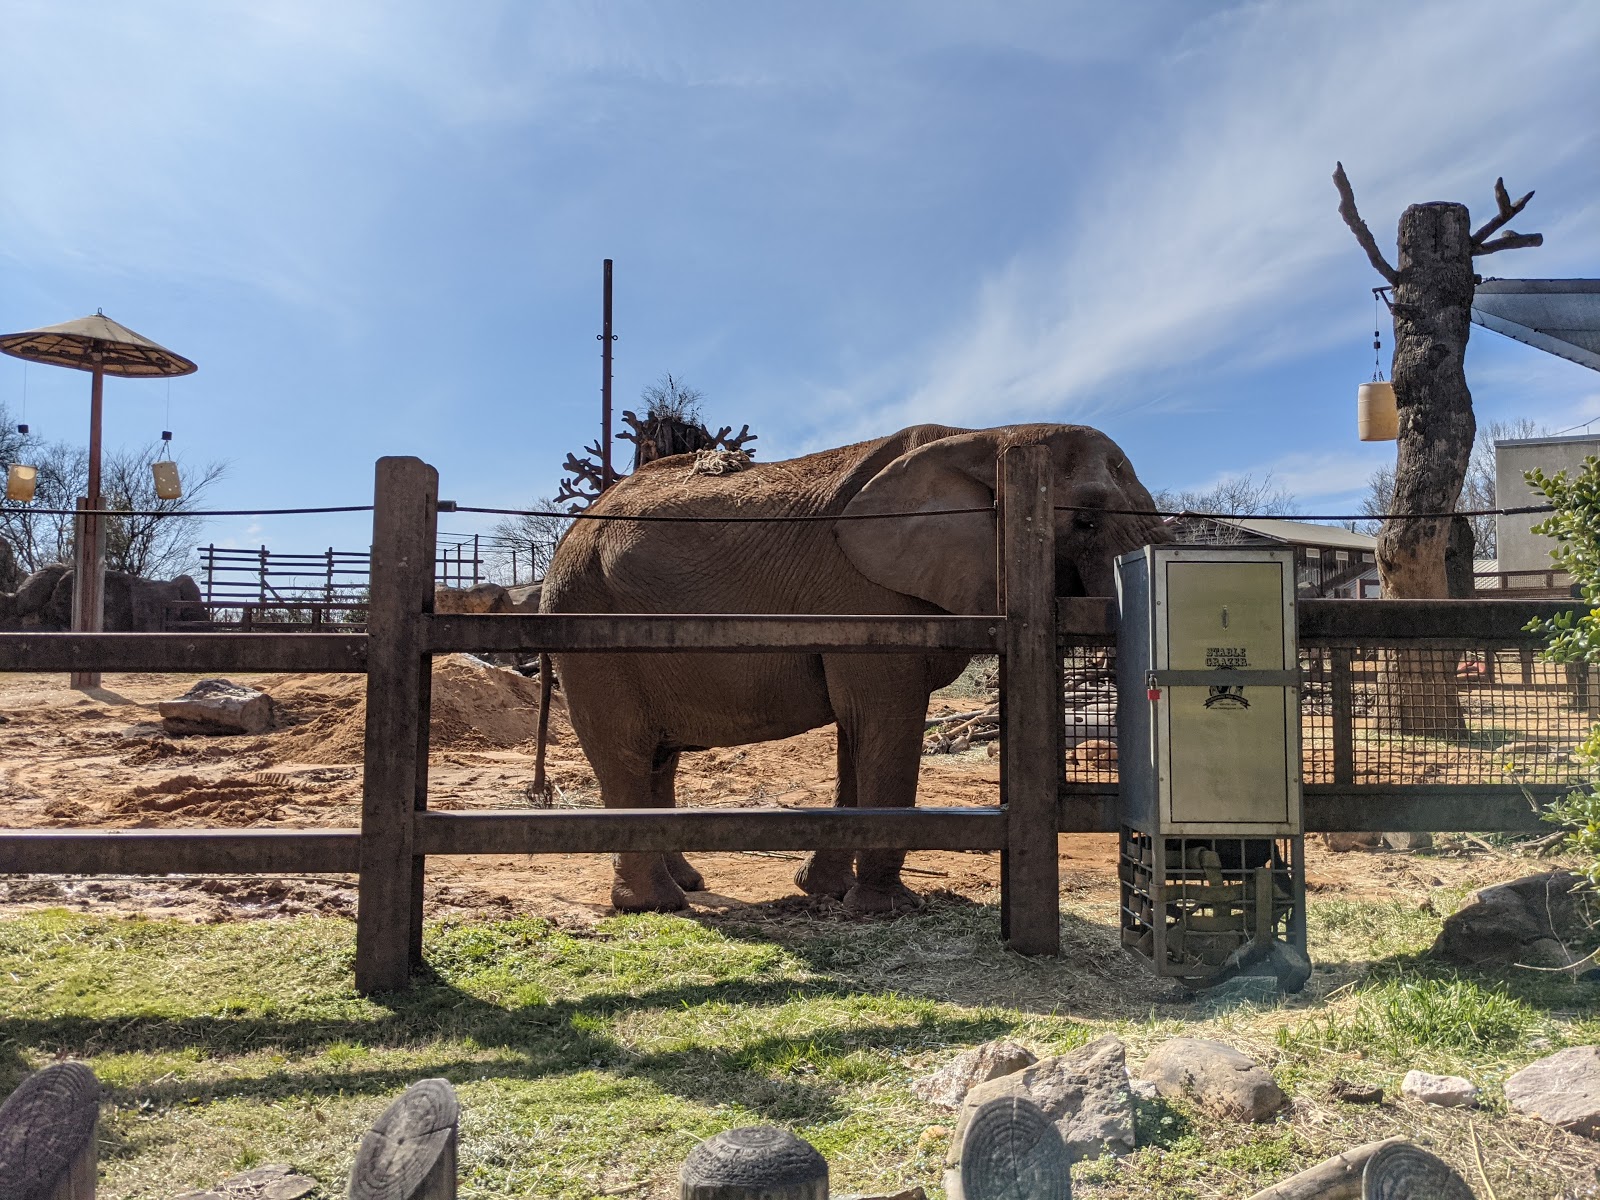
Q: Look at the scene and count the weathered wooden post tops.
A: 5